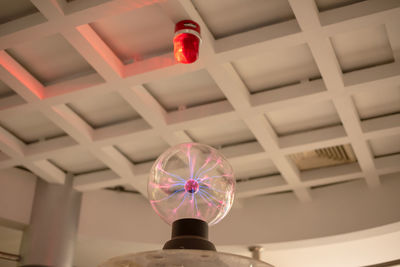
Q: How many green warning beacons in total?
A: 0